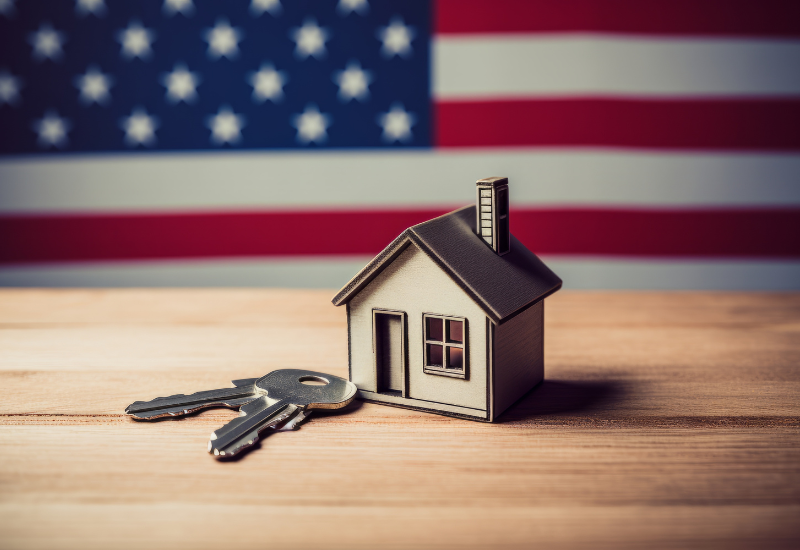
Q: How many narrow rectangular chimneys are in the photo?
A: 1